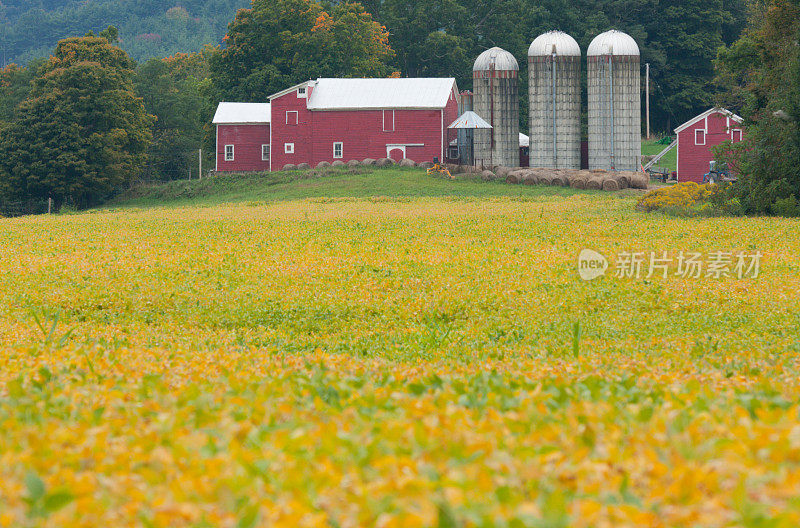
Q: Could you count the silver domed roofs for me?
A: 3